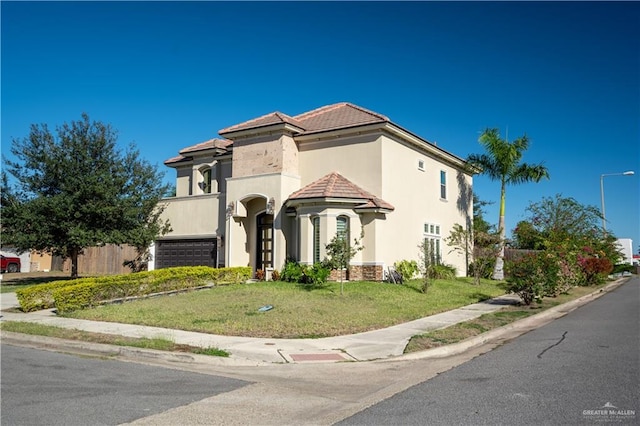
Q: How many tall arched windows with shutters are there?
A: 2